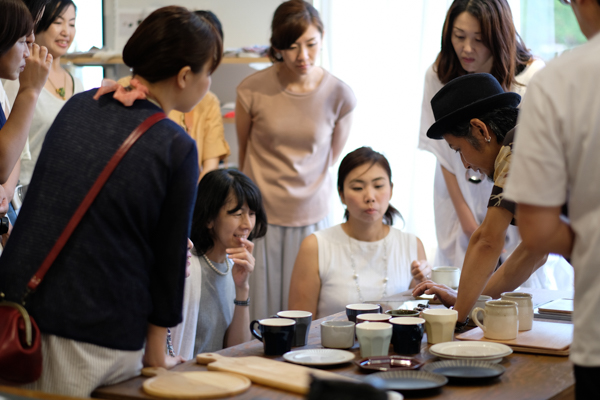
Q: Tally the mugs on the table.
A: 13